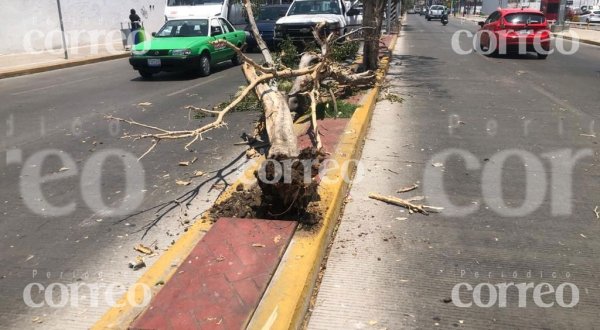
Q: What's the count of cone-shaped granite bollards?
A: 0